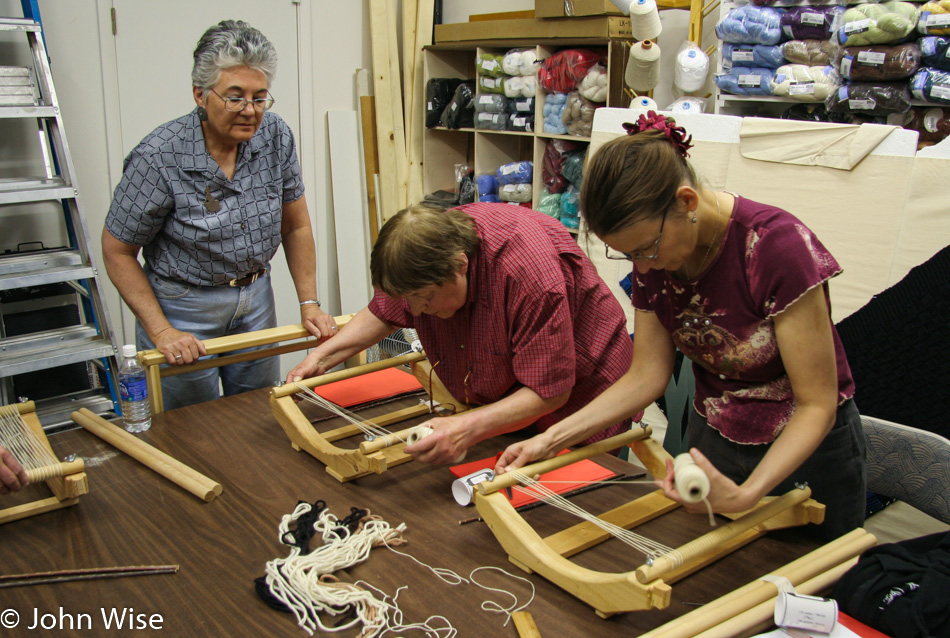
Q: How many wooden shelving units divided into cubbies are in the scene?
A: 1